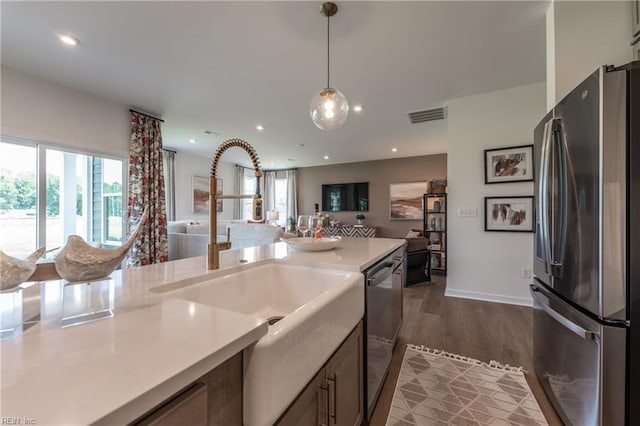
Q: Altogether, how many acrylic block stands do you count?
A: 2